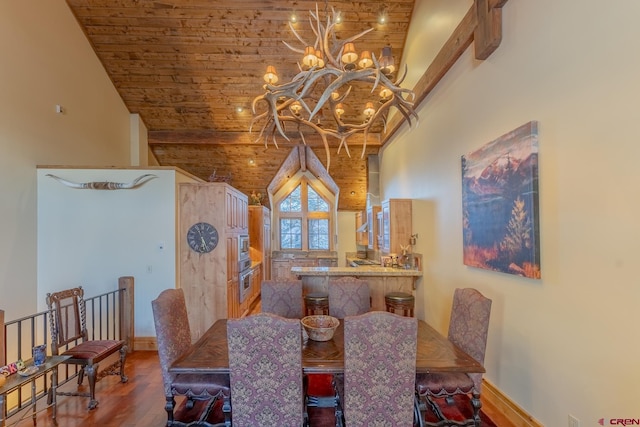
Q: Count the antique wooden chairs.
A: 1